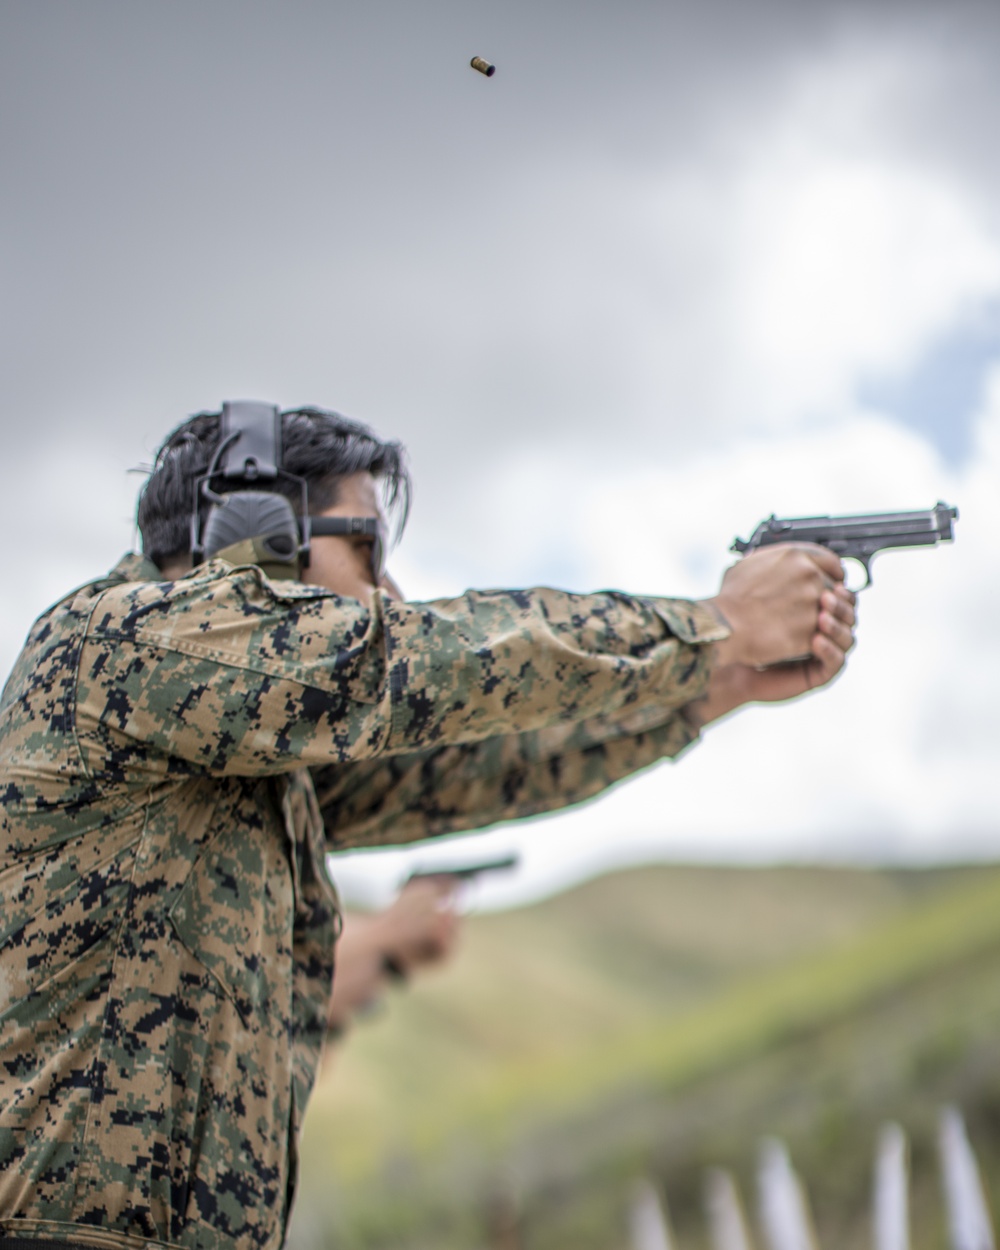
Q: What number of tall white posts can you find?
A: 5